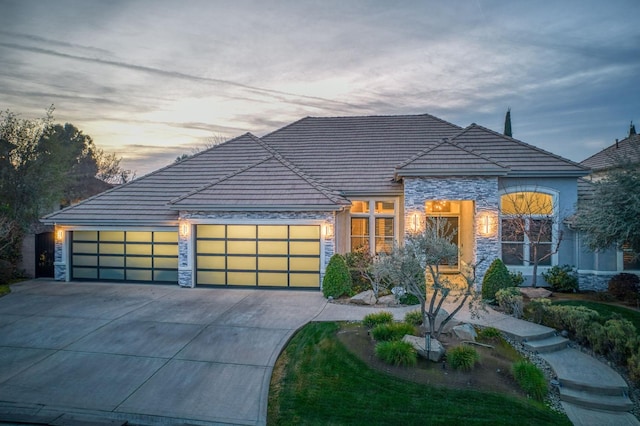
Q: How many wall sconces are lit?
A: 5